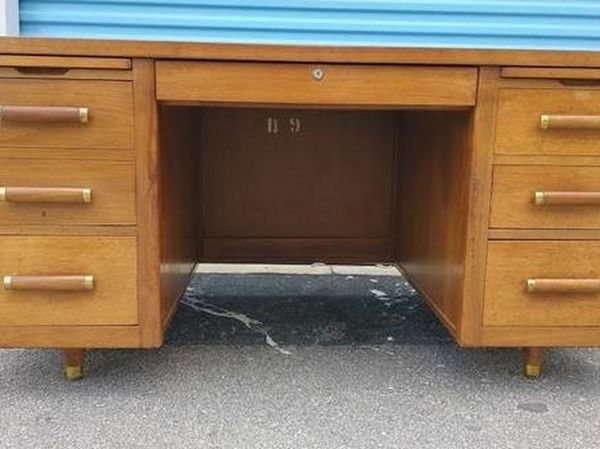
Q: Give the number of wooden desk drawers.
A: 7